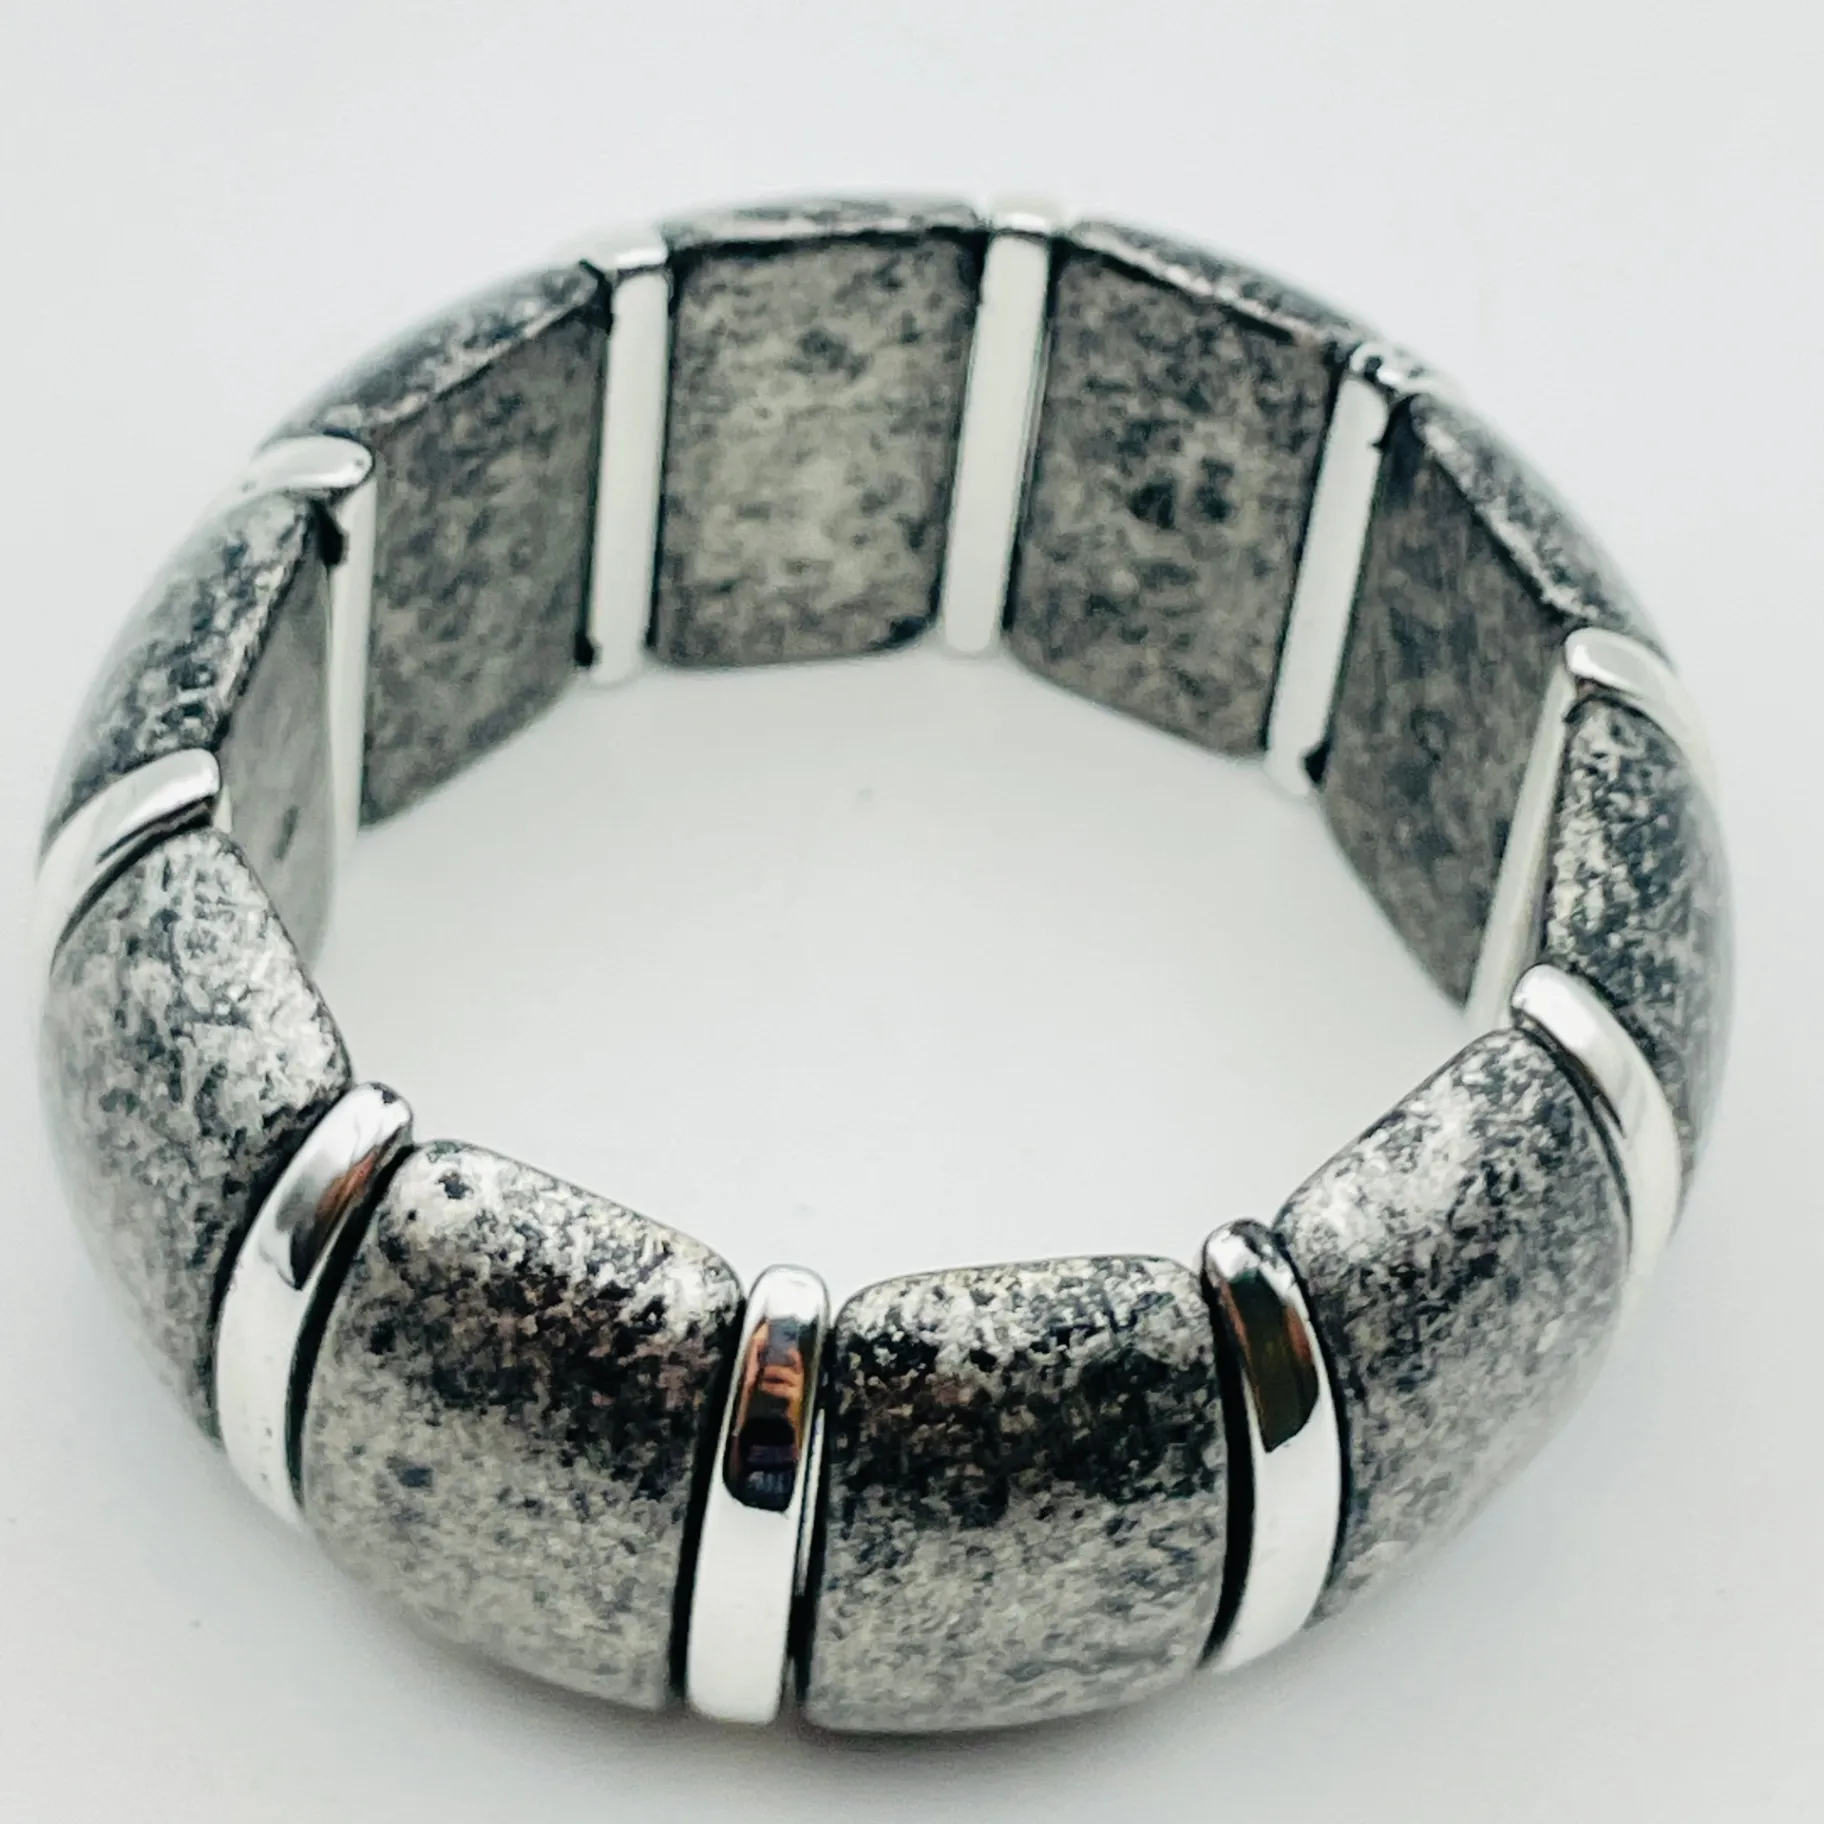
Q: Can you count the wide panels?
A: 10